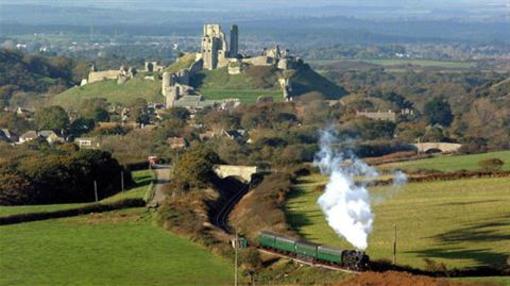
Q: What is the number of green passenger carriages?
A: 4